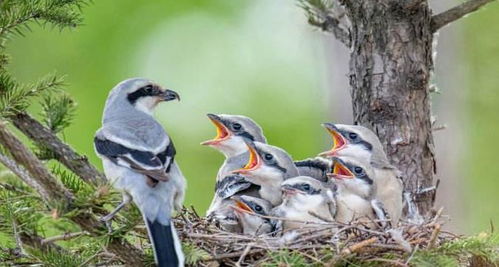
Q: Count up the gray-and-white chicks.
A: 6